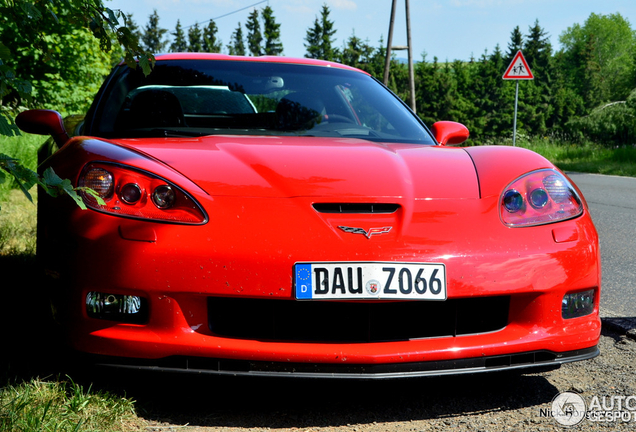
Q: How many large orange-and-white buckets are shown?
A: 0